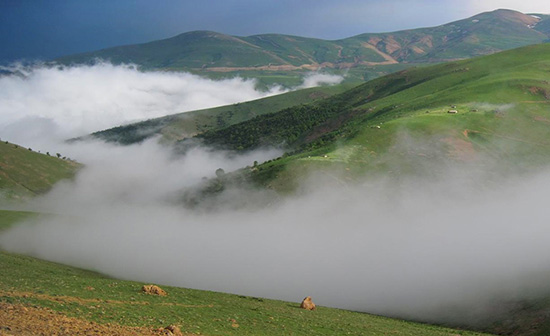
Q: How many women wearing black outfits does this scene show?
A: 0